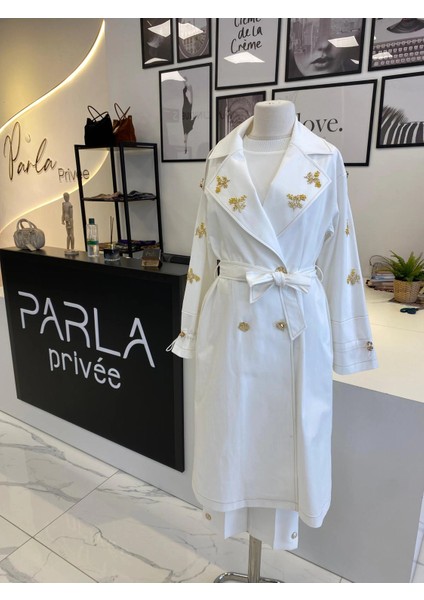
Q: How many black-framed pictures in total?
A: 9